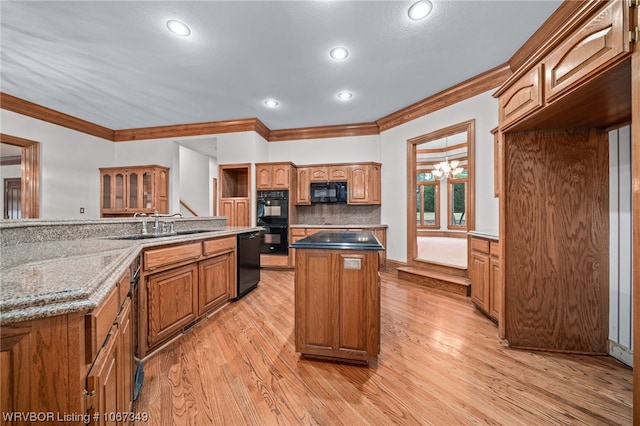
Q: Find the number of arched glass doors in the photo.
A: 4